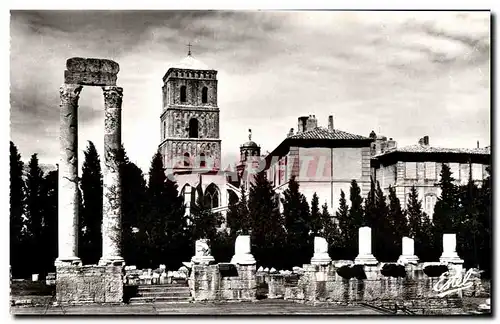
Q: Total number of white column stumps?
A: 6